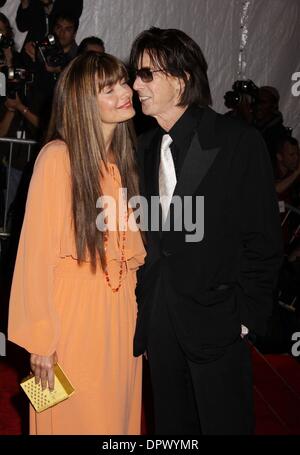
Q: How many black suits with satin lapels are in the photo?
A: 1